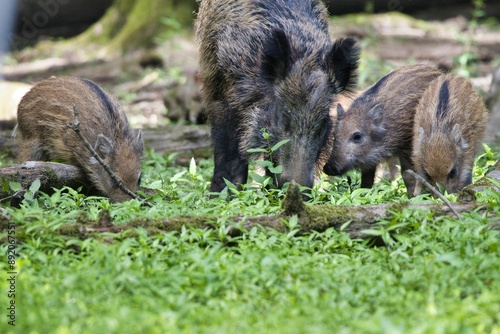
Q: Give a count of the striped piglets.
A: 3